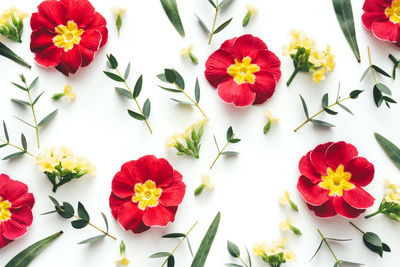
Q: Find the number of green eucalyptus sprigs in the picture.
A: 13